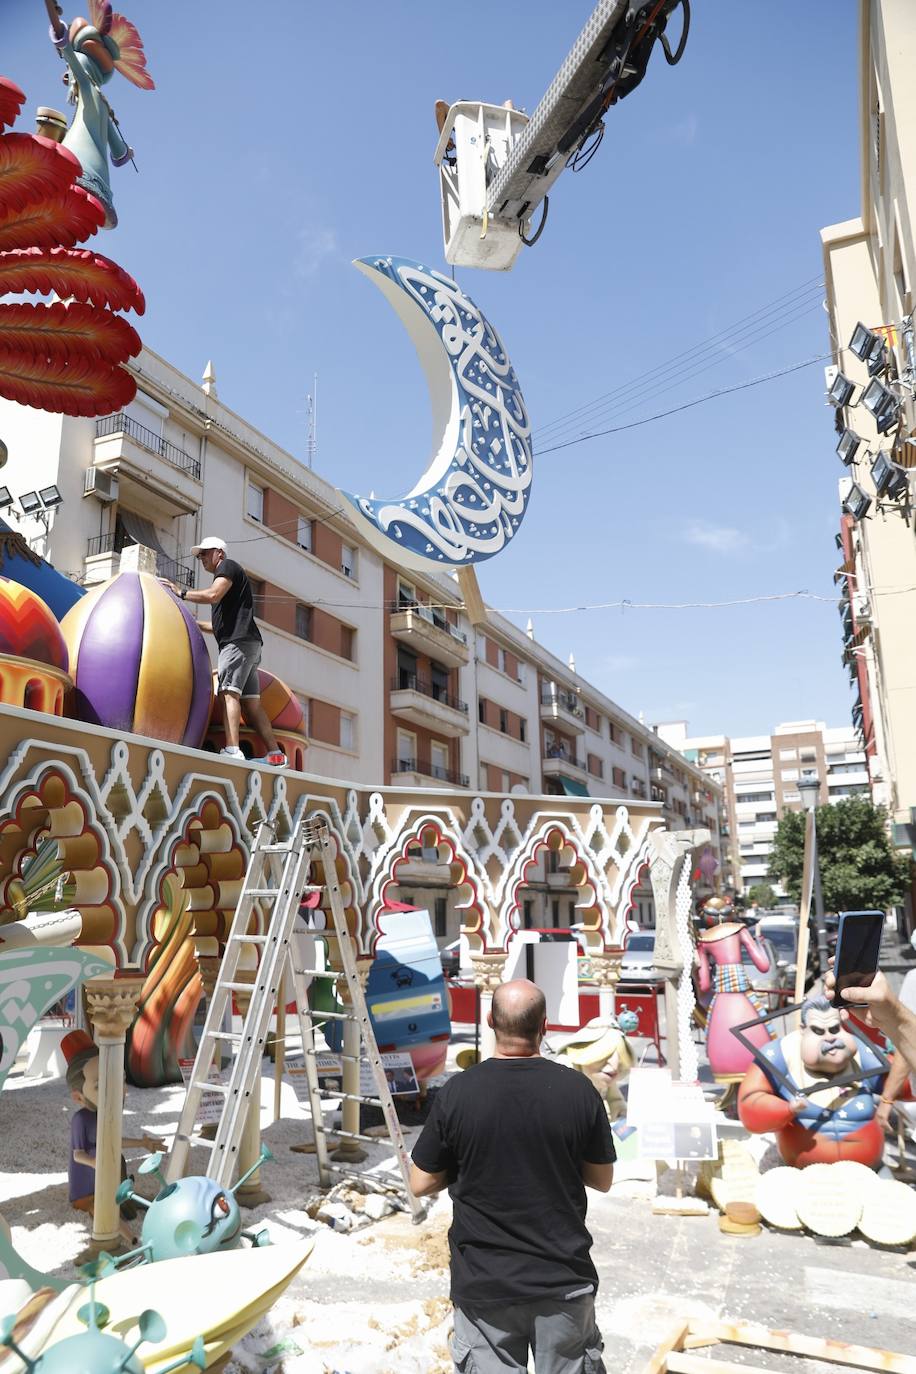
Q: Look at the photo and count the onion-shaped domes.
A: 3